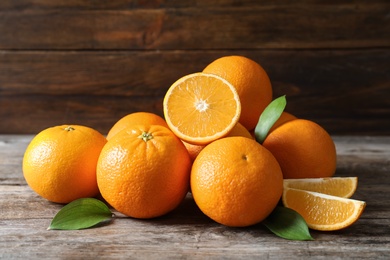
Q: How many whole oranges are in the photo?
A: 8